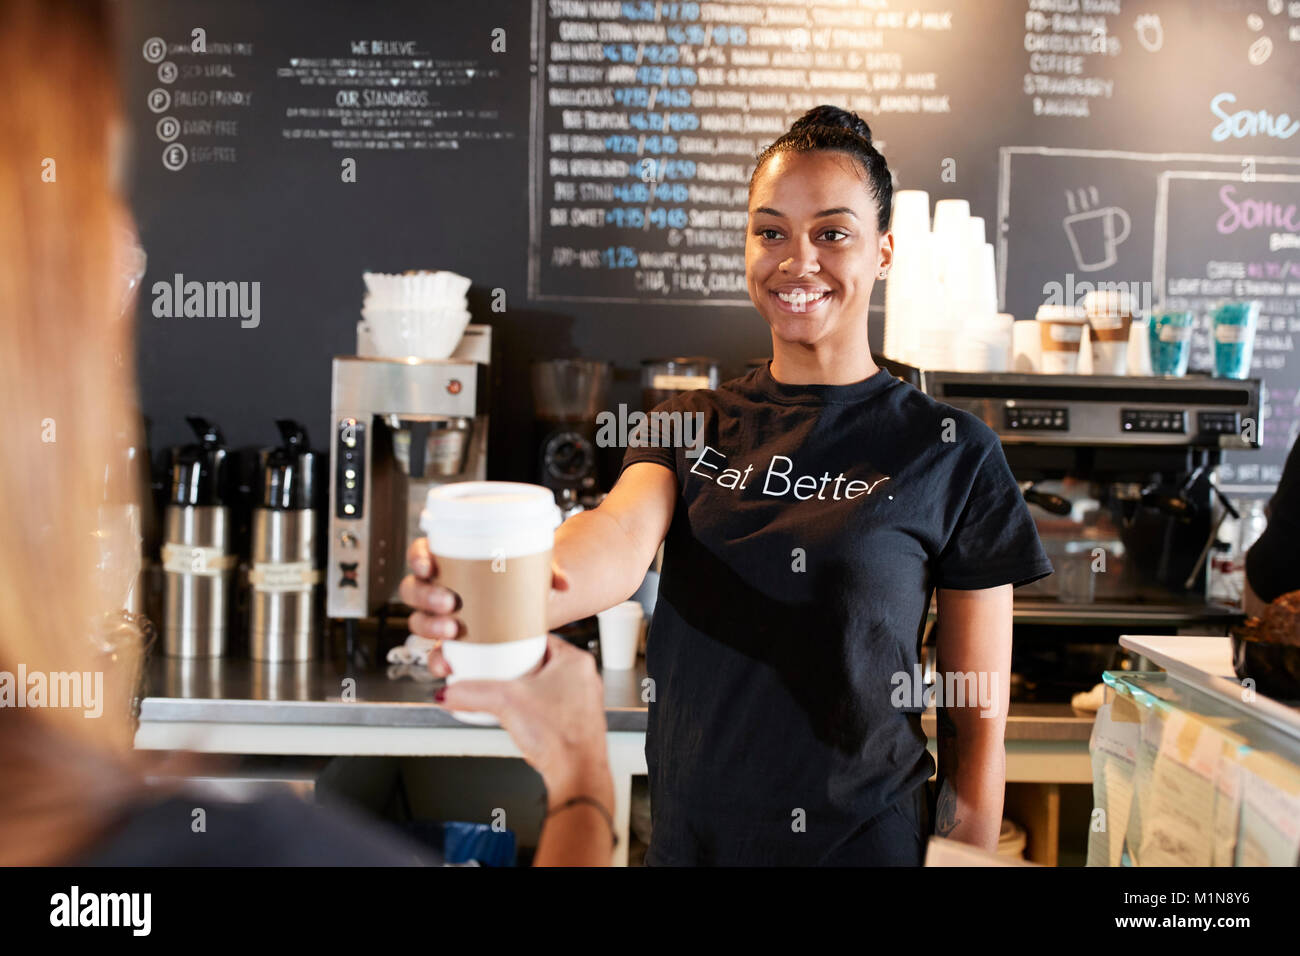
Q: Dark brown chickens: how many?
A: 0